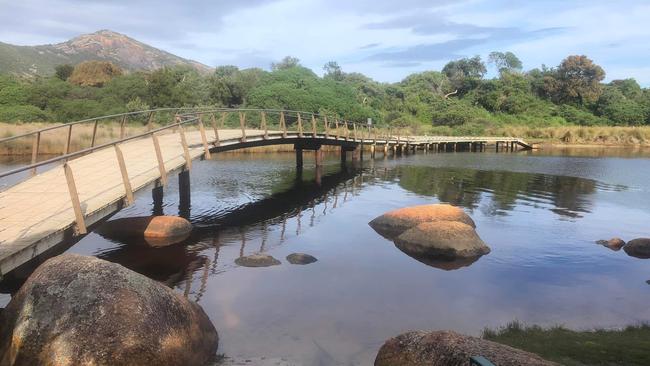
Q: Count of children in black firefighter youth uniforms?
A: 0